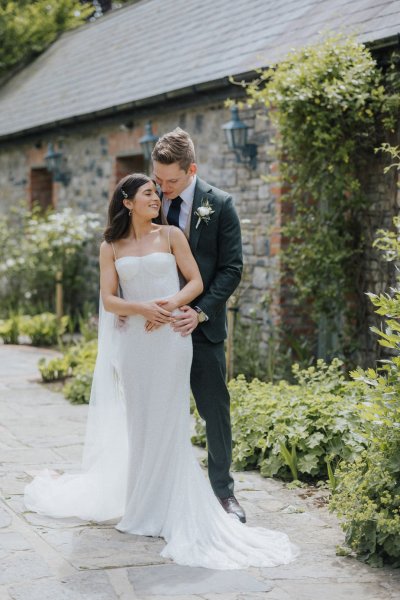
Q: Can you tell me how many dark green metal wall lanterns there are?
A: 3